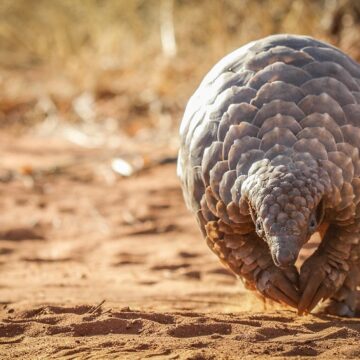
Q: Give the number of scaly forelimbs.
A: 2